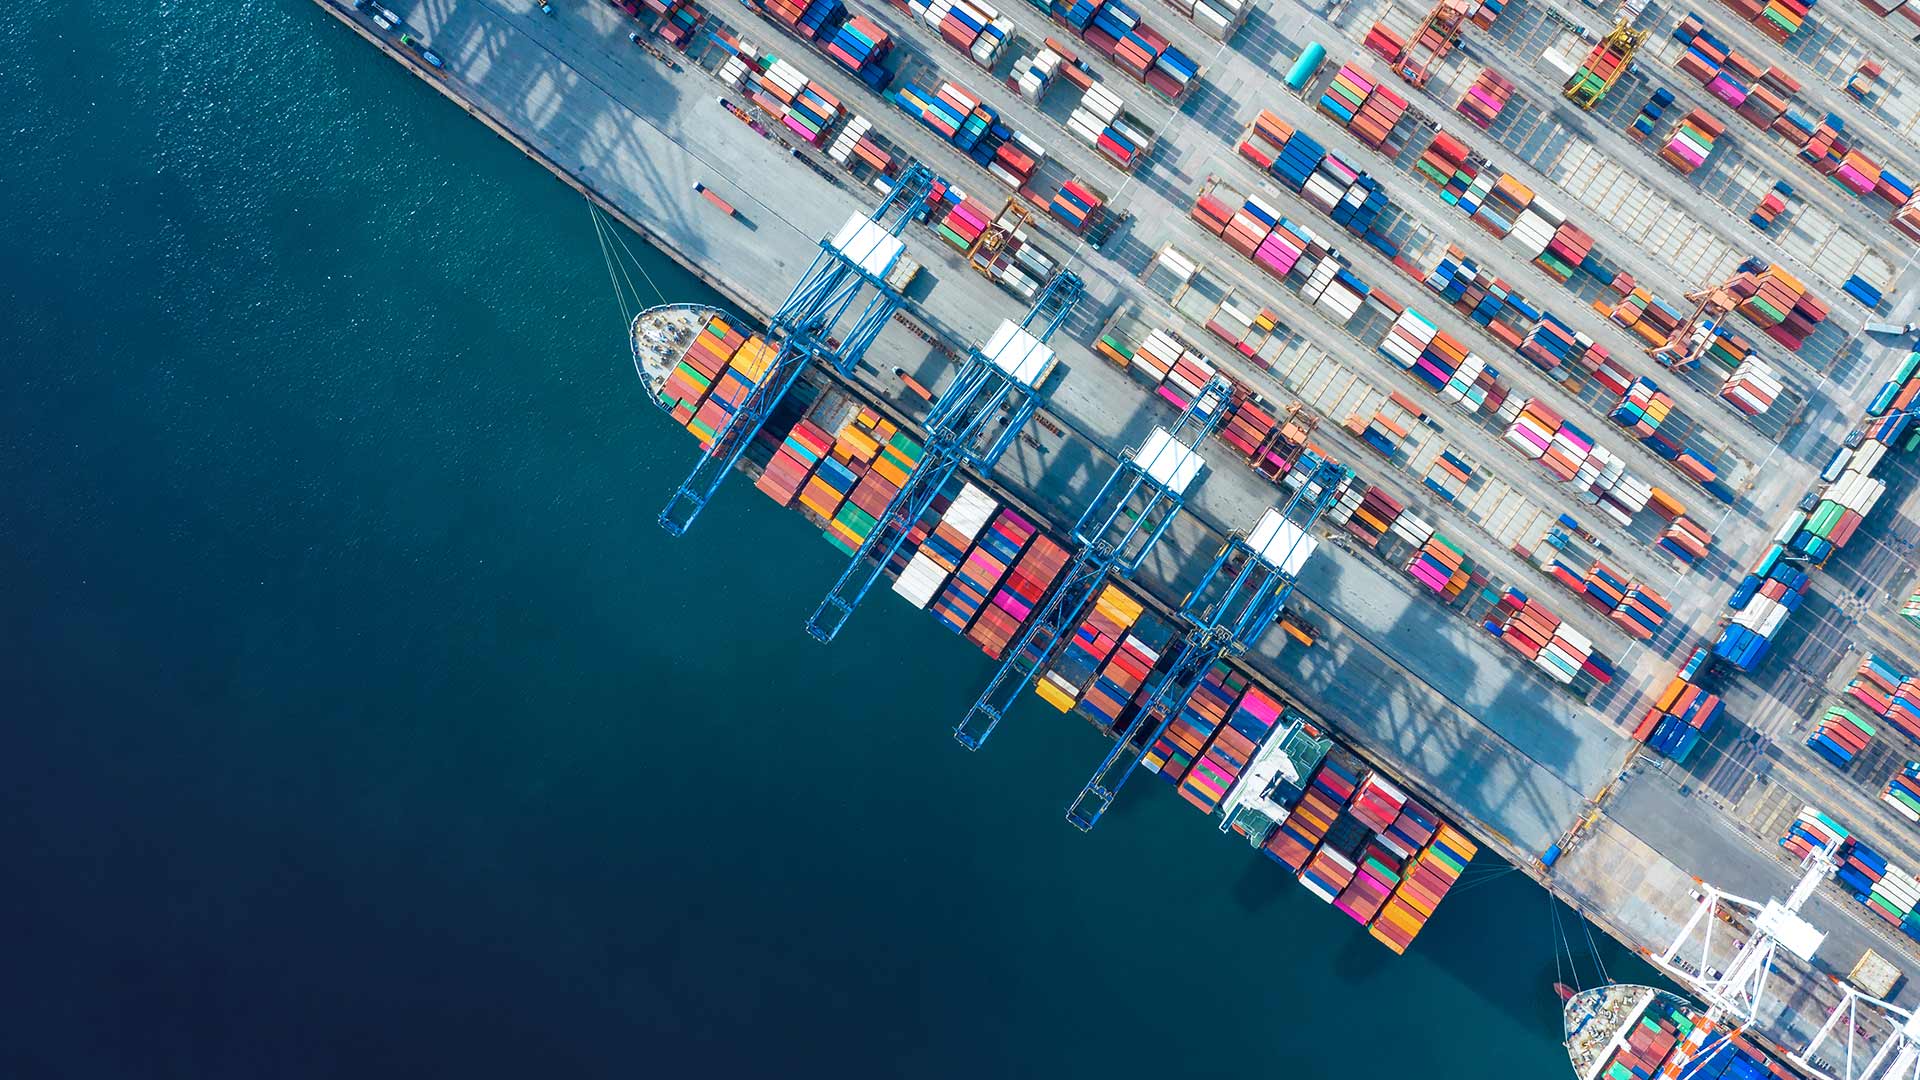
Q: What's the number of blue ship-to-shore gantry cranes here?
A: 4